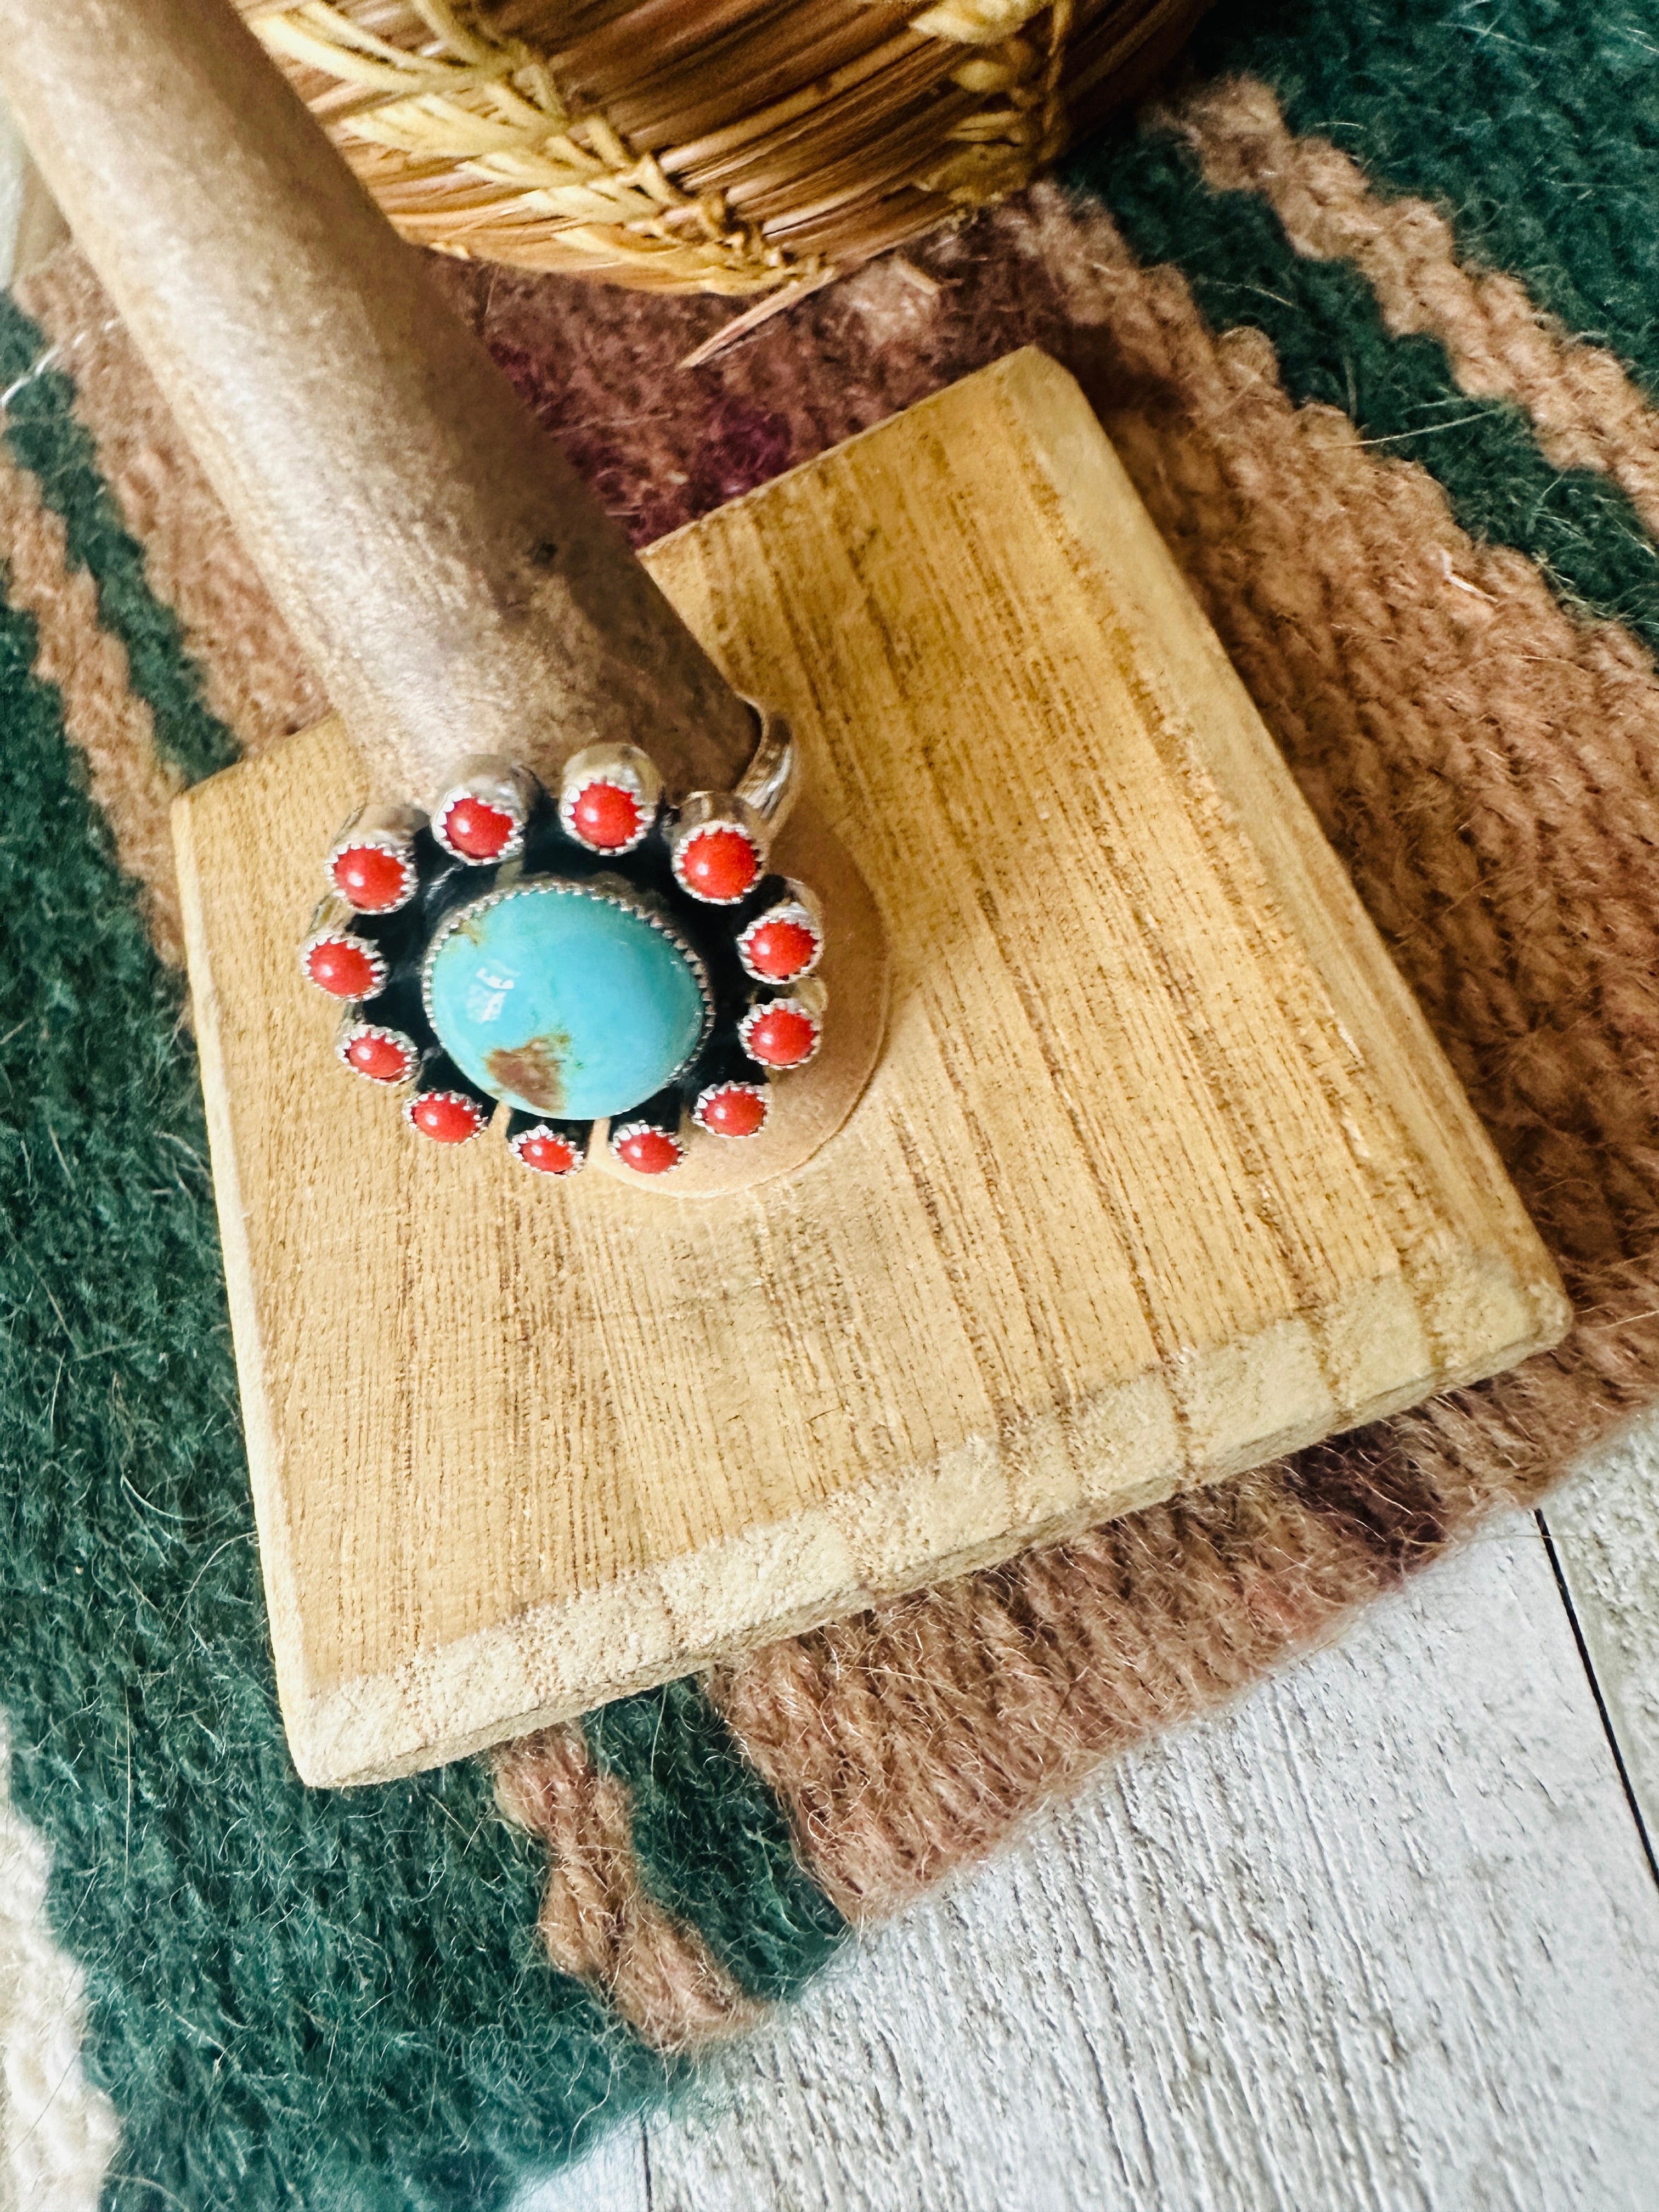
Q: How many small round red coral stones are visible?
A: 12